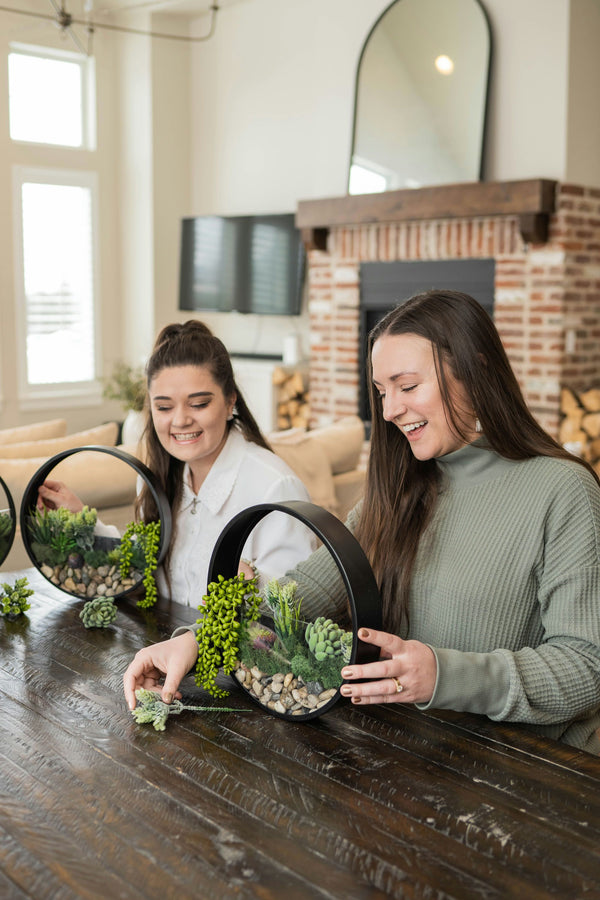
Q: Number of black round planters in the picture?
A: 3